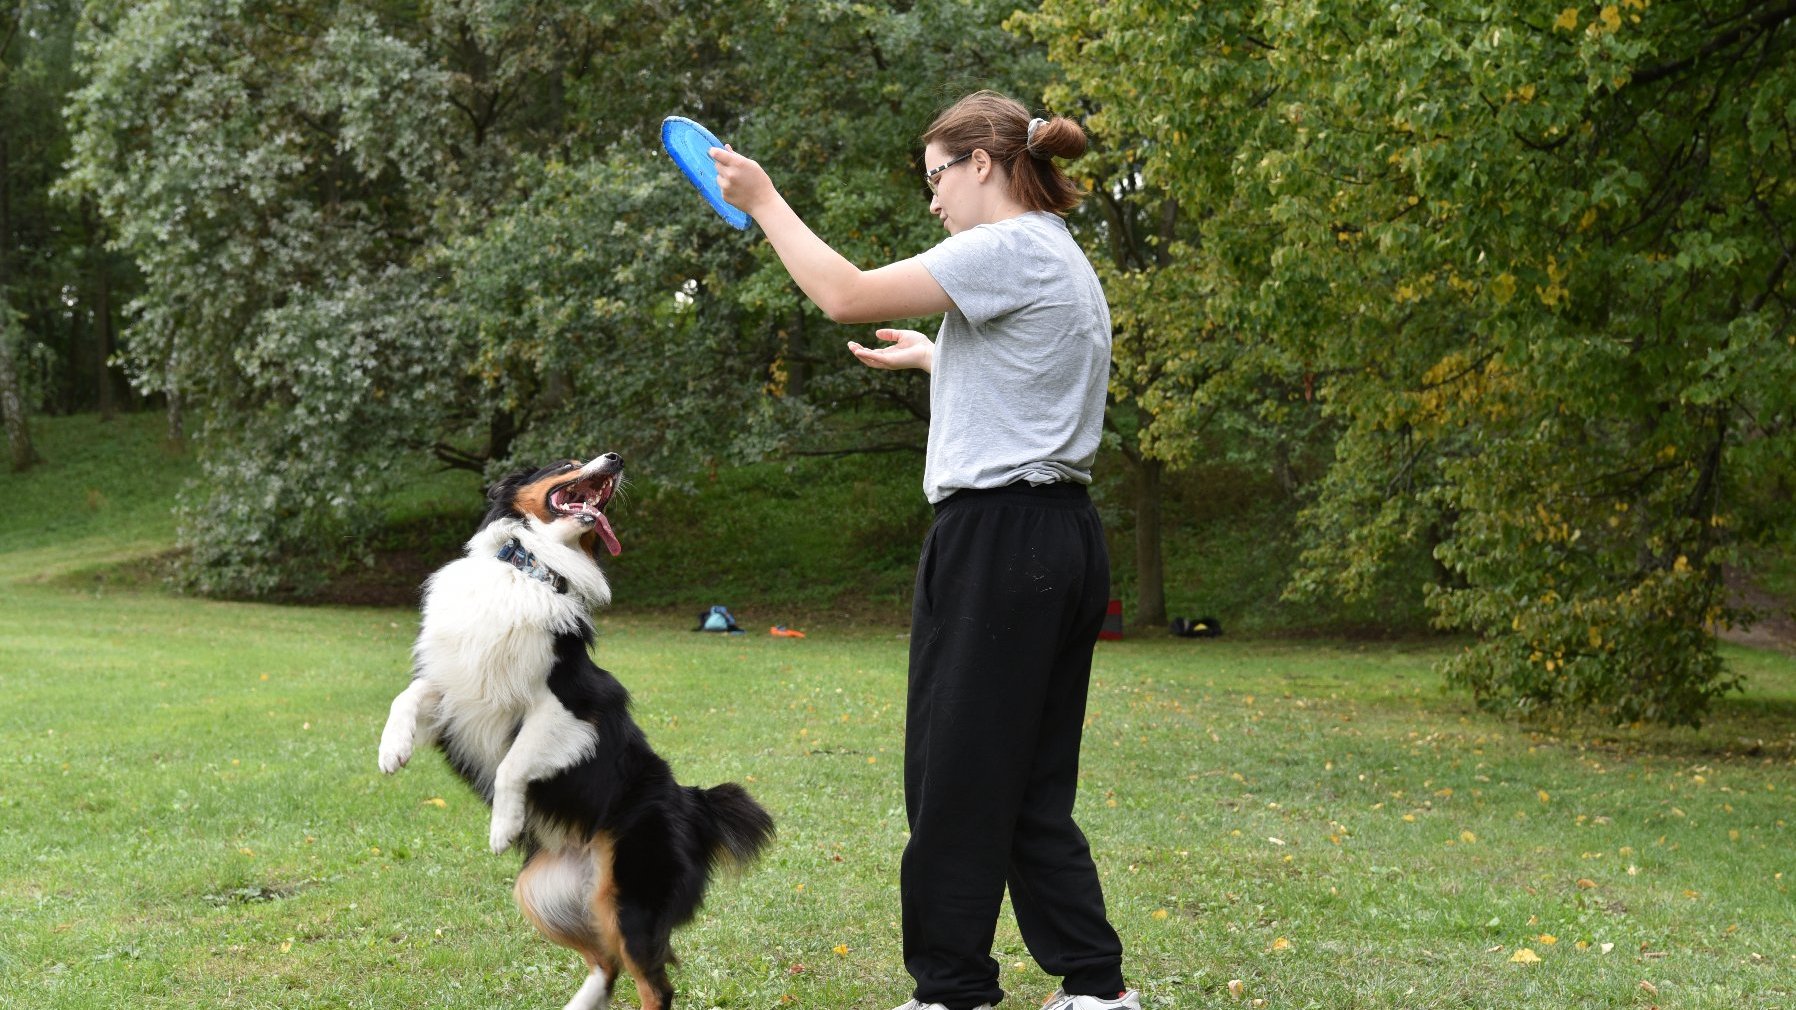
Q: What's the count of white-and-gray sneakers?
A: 2